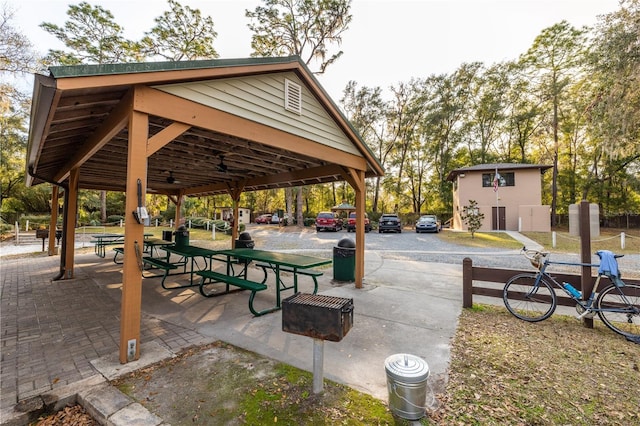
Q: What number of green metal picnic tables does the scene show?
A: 4